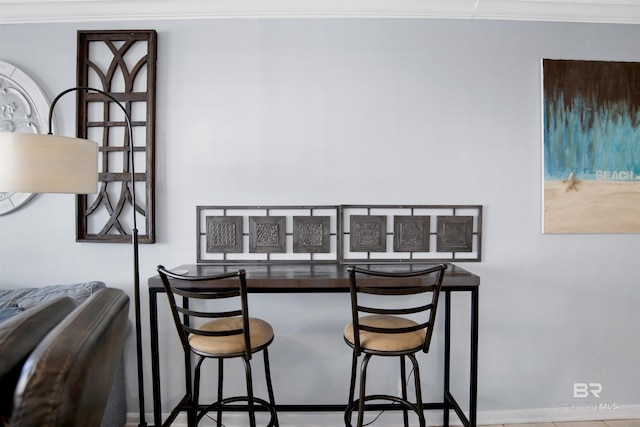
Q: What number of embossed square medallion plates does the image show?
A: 6